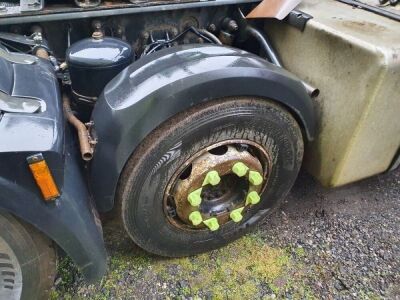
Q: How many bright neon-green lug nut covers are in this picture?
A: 8